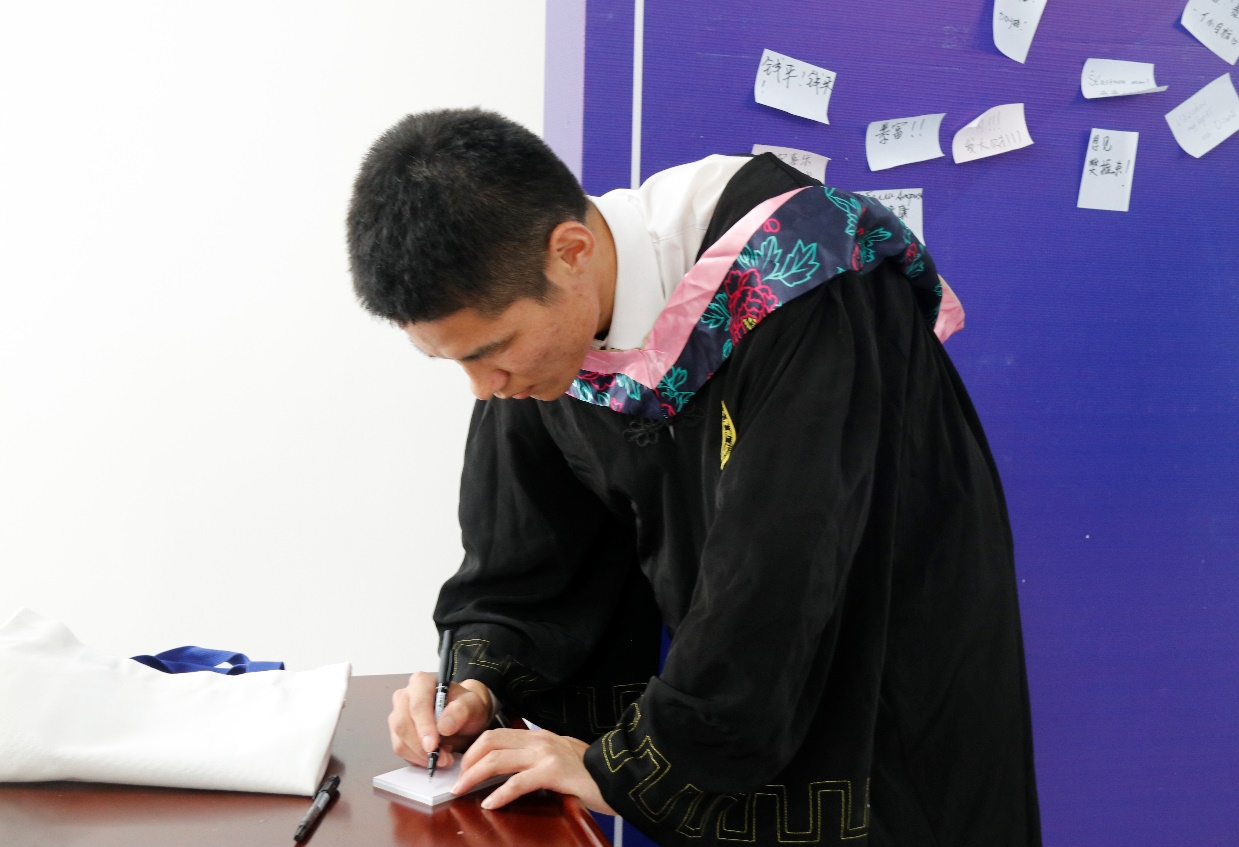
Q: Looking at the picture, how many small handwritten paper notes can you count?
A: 10